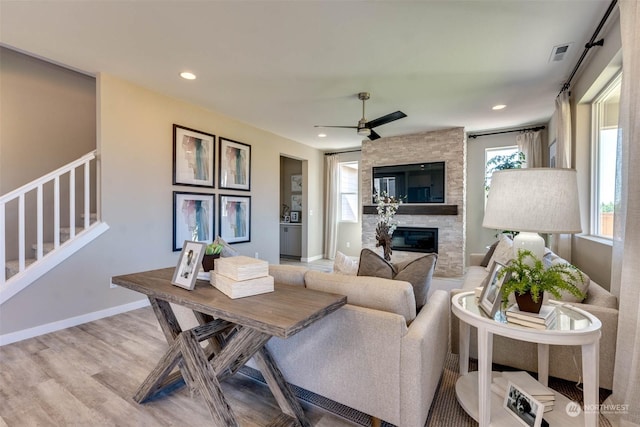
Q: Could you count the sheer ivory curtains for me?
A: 4